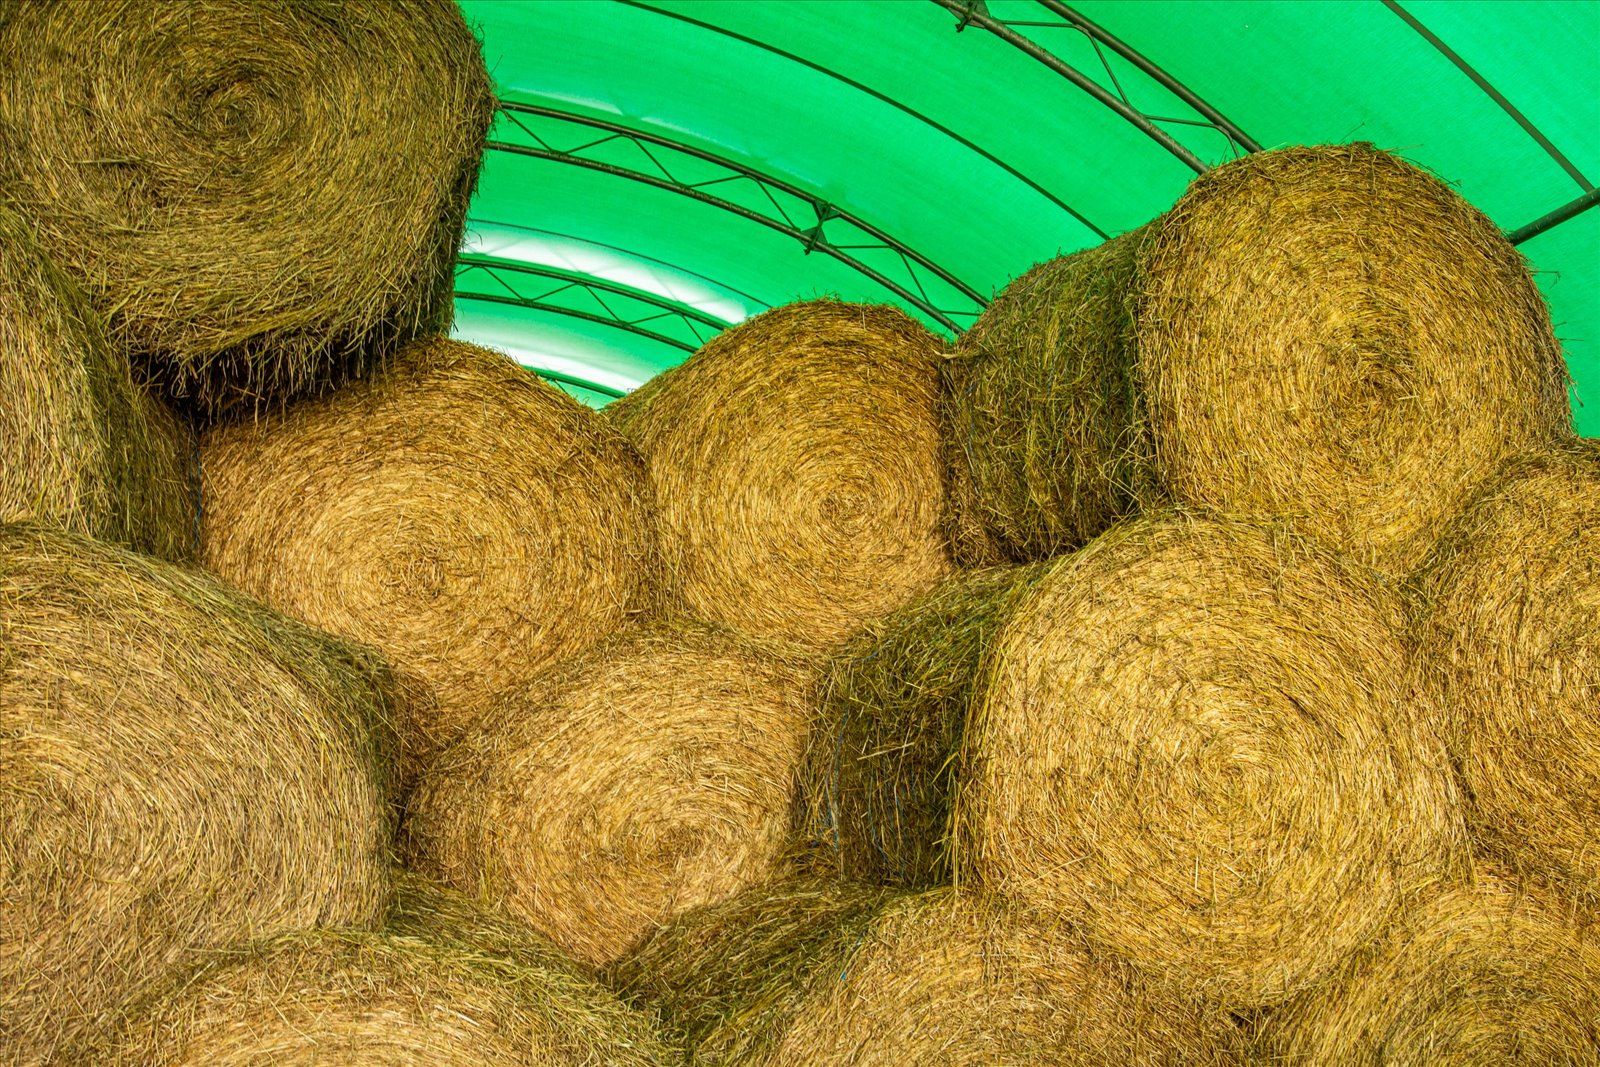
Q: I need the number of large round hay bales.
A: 12